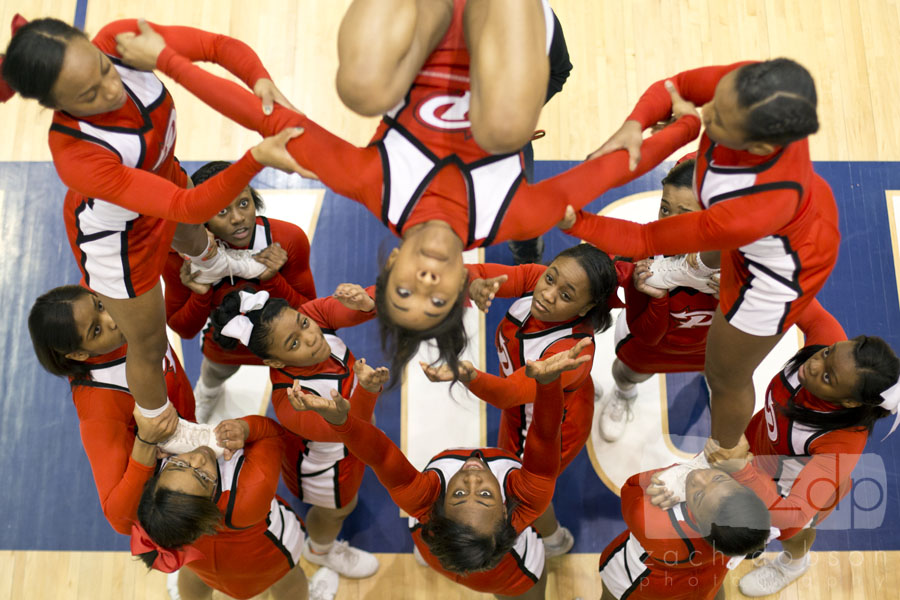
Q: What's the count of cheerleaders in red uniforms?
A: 12